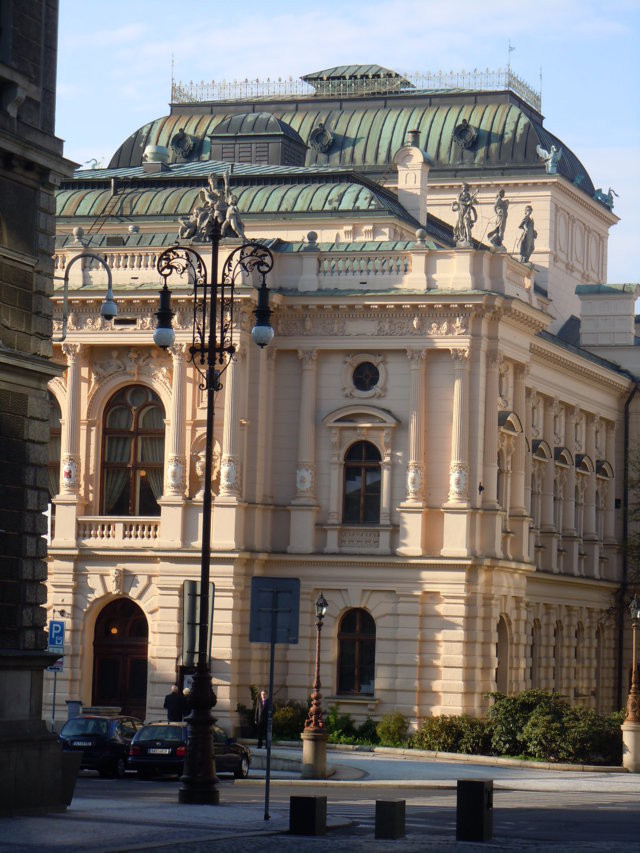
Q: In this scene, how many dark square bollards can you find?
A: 3